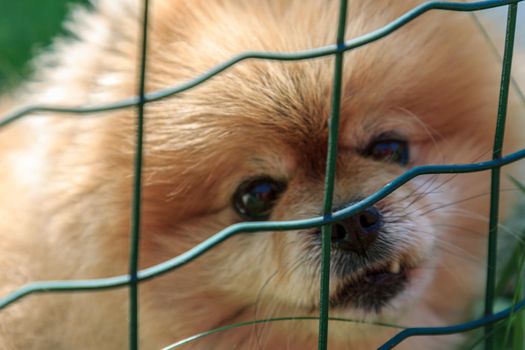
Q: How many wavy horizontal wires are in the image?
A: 3